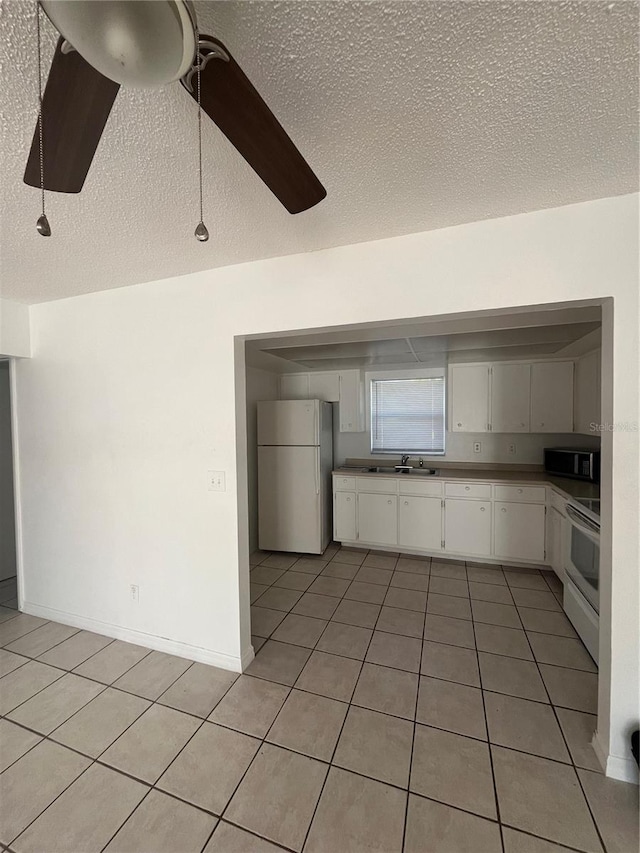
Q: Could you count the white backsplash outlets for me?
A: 2